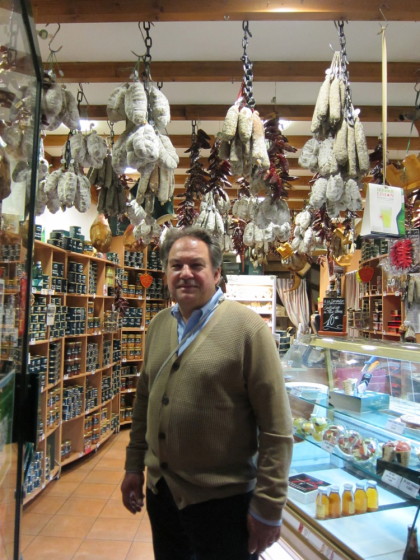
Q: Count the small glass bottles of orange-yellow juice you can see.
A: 5